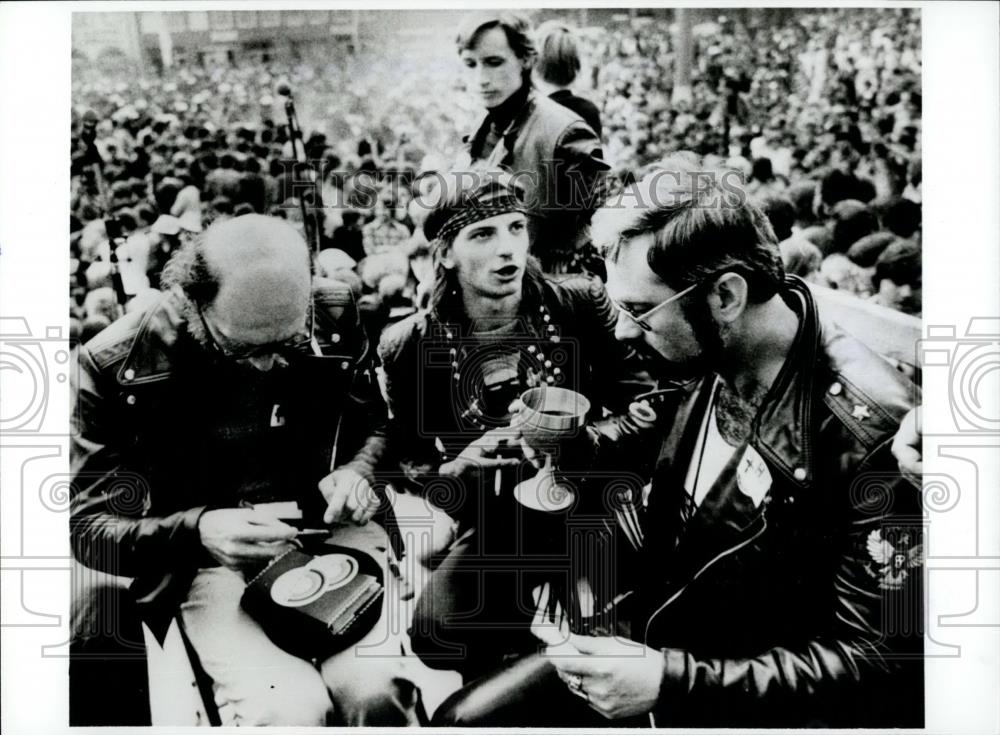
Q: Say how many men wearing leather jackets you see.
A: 4